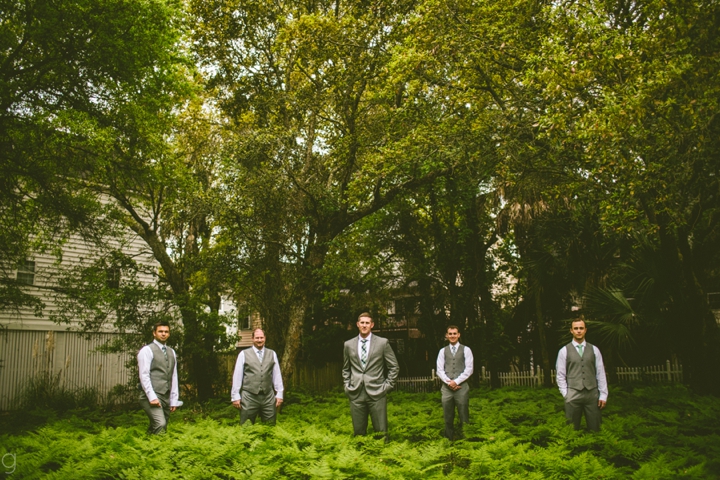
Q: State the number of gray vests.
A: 4